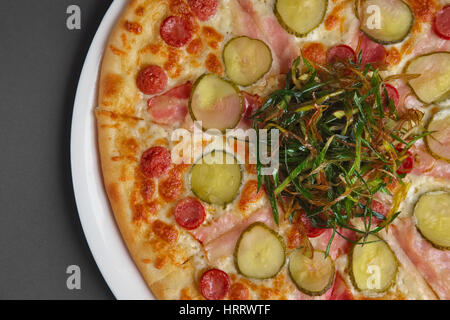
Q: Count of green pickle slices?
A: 11